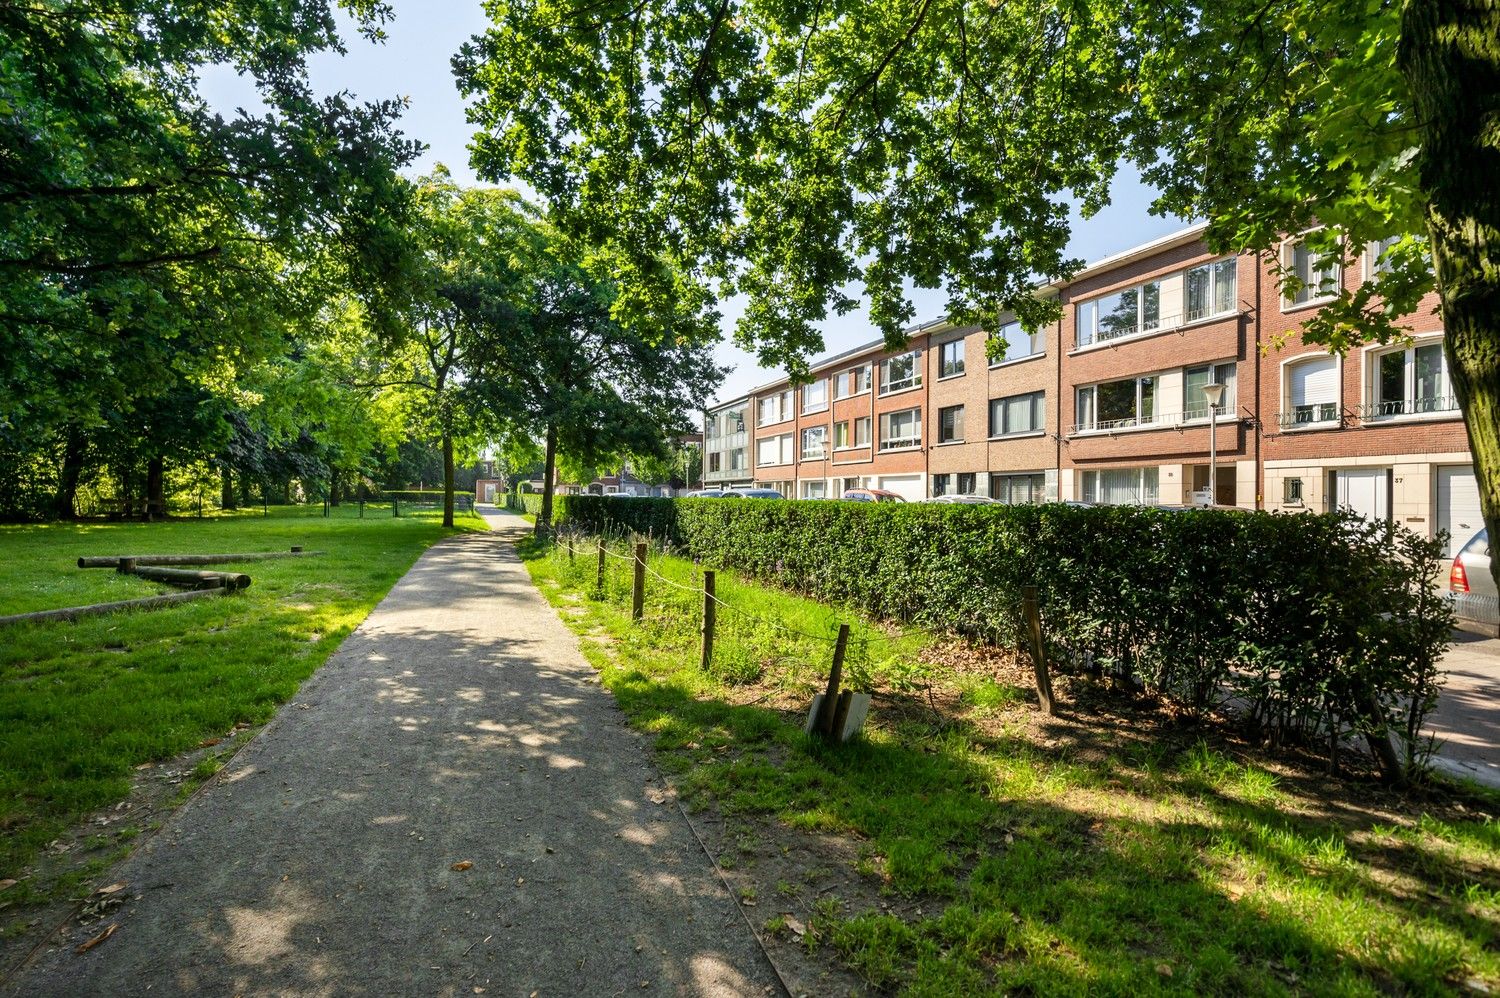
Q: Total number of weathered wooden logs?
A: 3